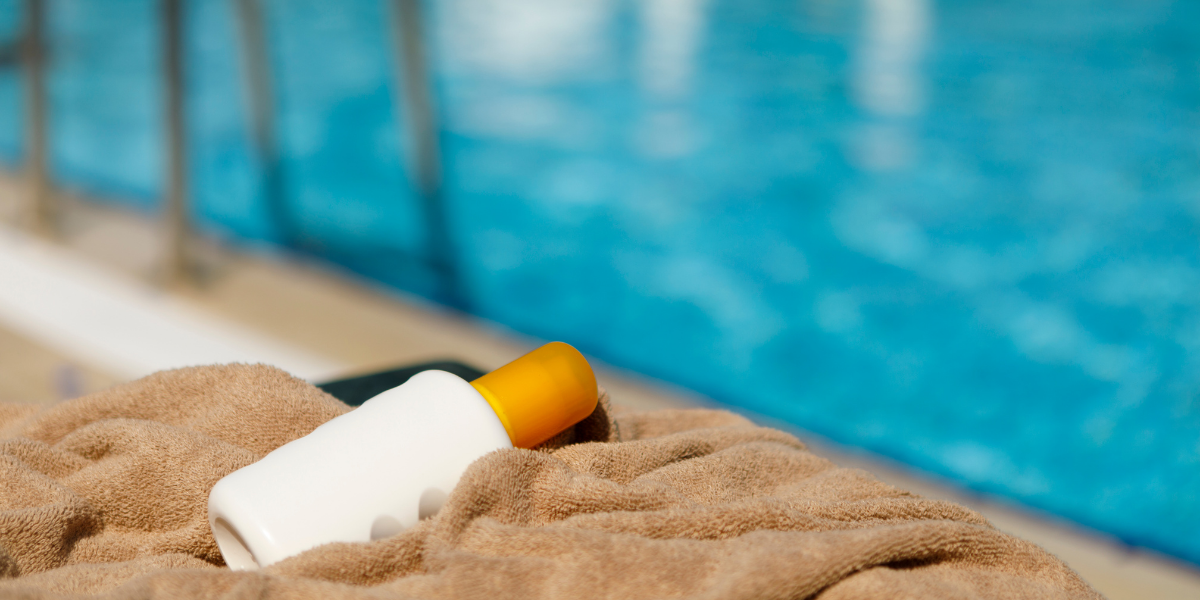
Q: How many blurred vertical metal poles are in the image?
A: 4